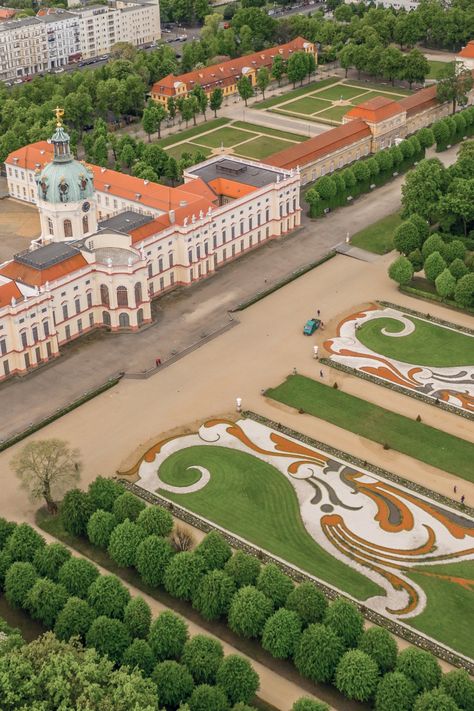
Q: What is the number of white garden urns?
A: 2